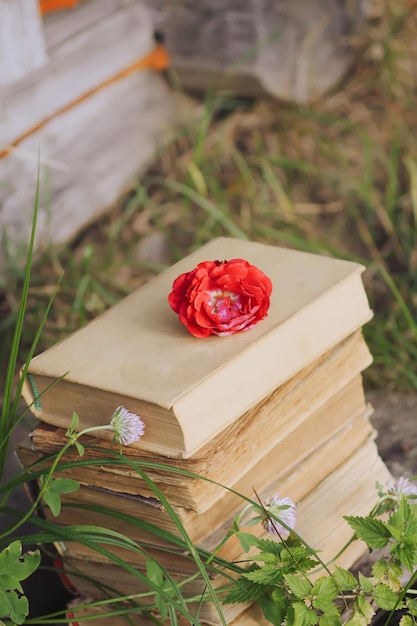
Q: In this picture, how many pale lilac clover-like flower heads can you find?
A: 3